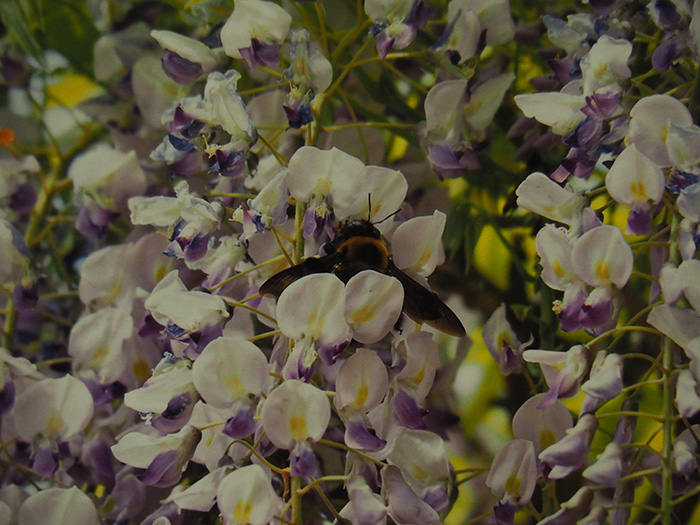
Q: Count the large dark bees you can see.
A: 1